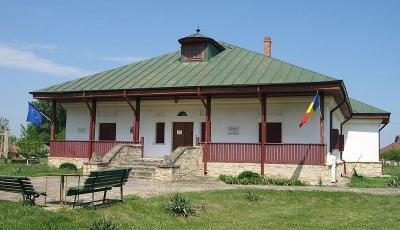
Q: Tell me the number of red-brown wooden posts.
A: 6